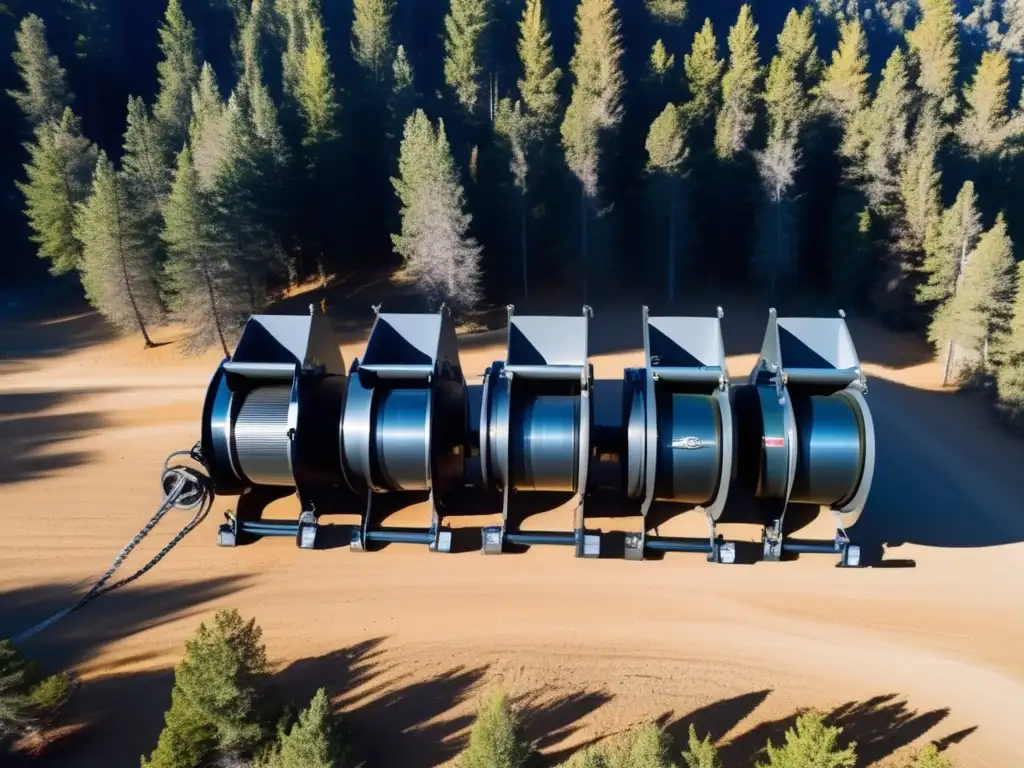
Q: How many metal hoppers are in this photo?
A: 5